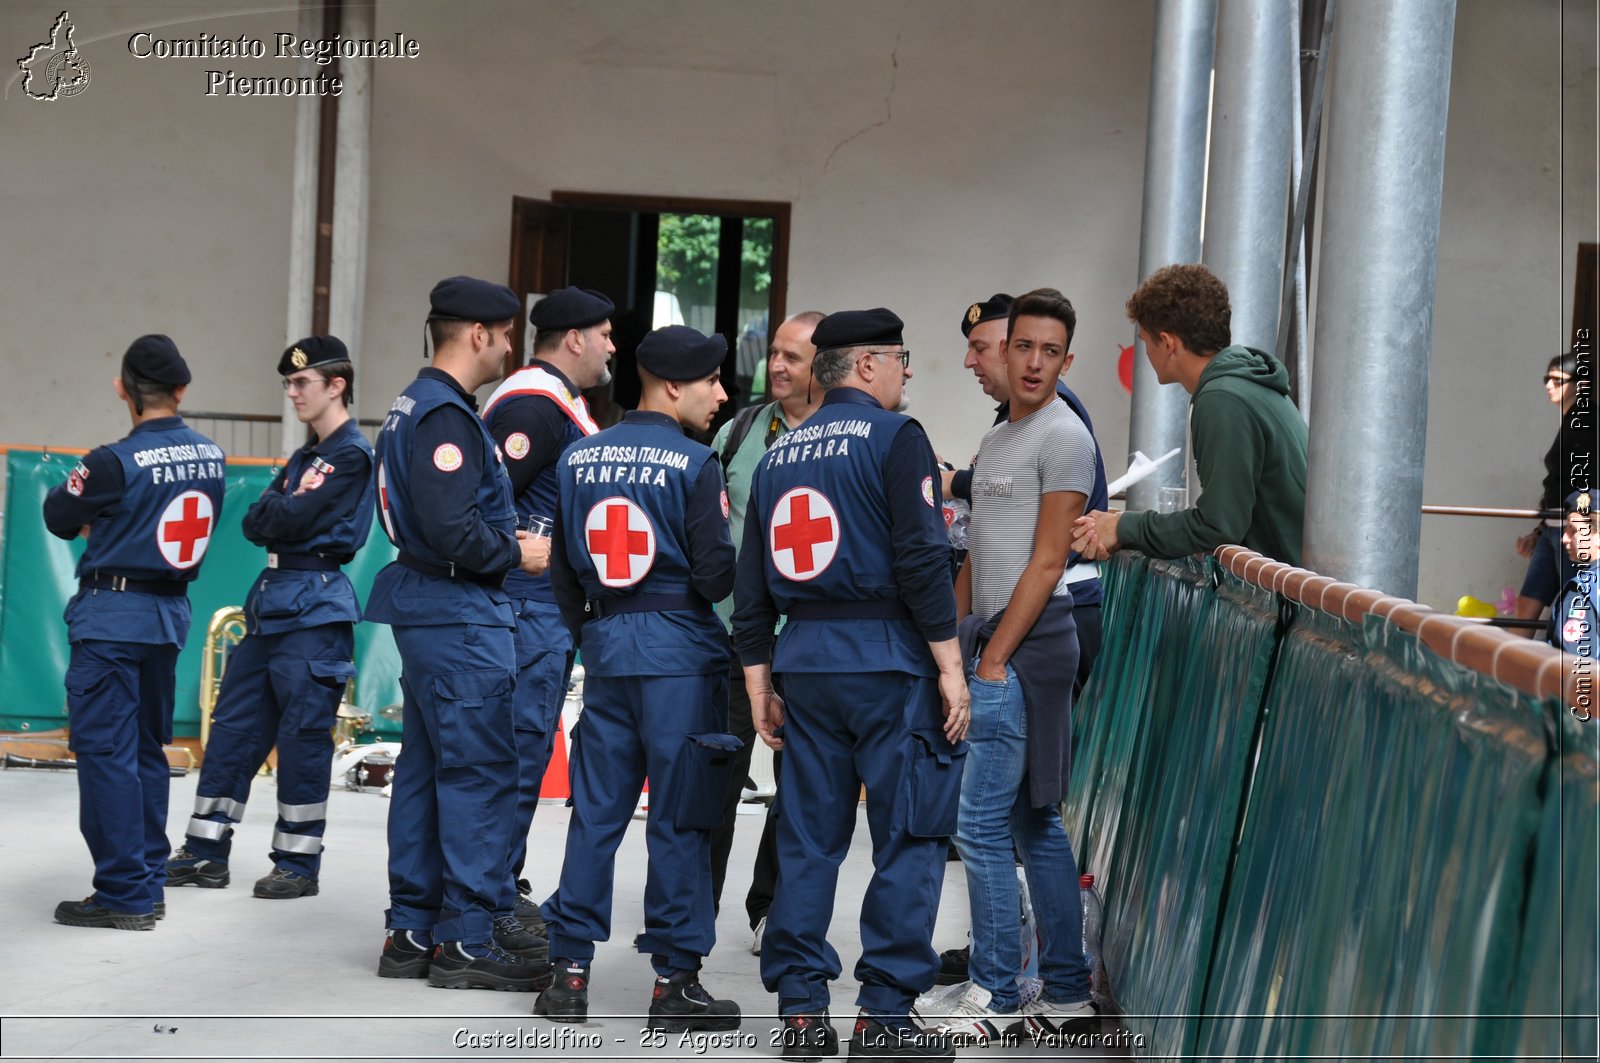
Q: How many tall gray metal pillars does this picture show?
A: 3